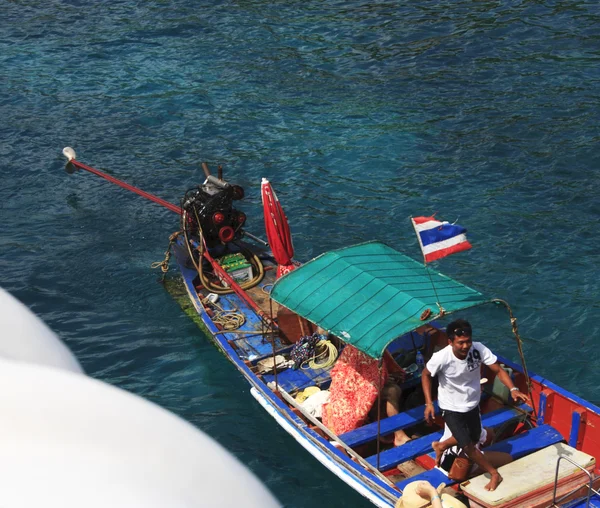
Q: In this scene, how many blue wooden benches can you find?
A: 3